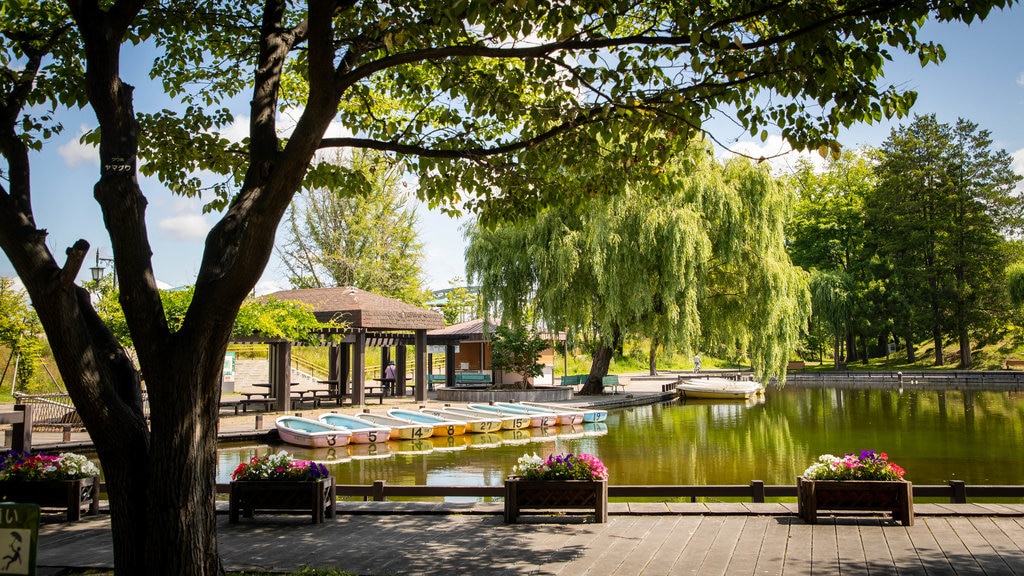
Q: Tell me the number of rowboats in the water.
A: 9